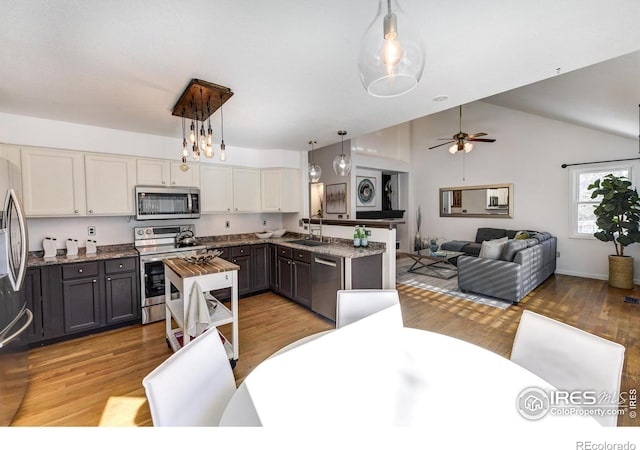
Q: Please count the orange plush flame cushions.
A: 0